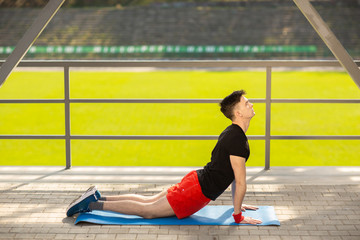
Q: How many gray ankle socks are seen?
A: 2